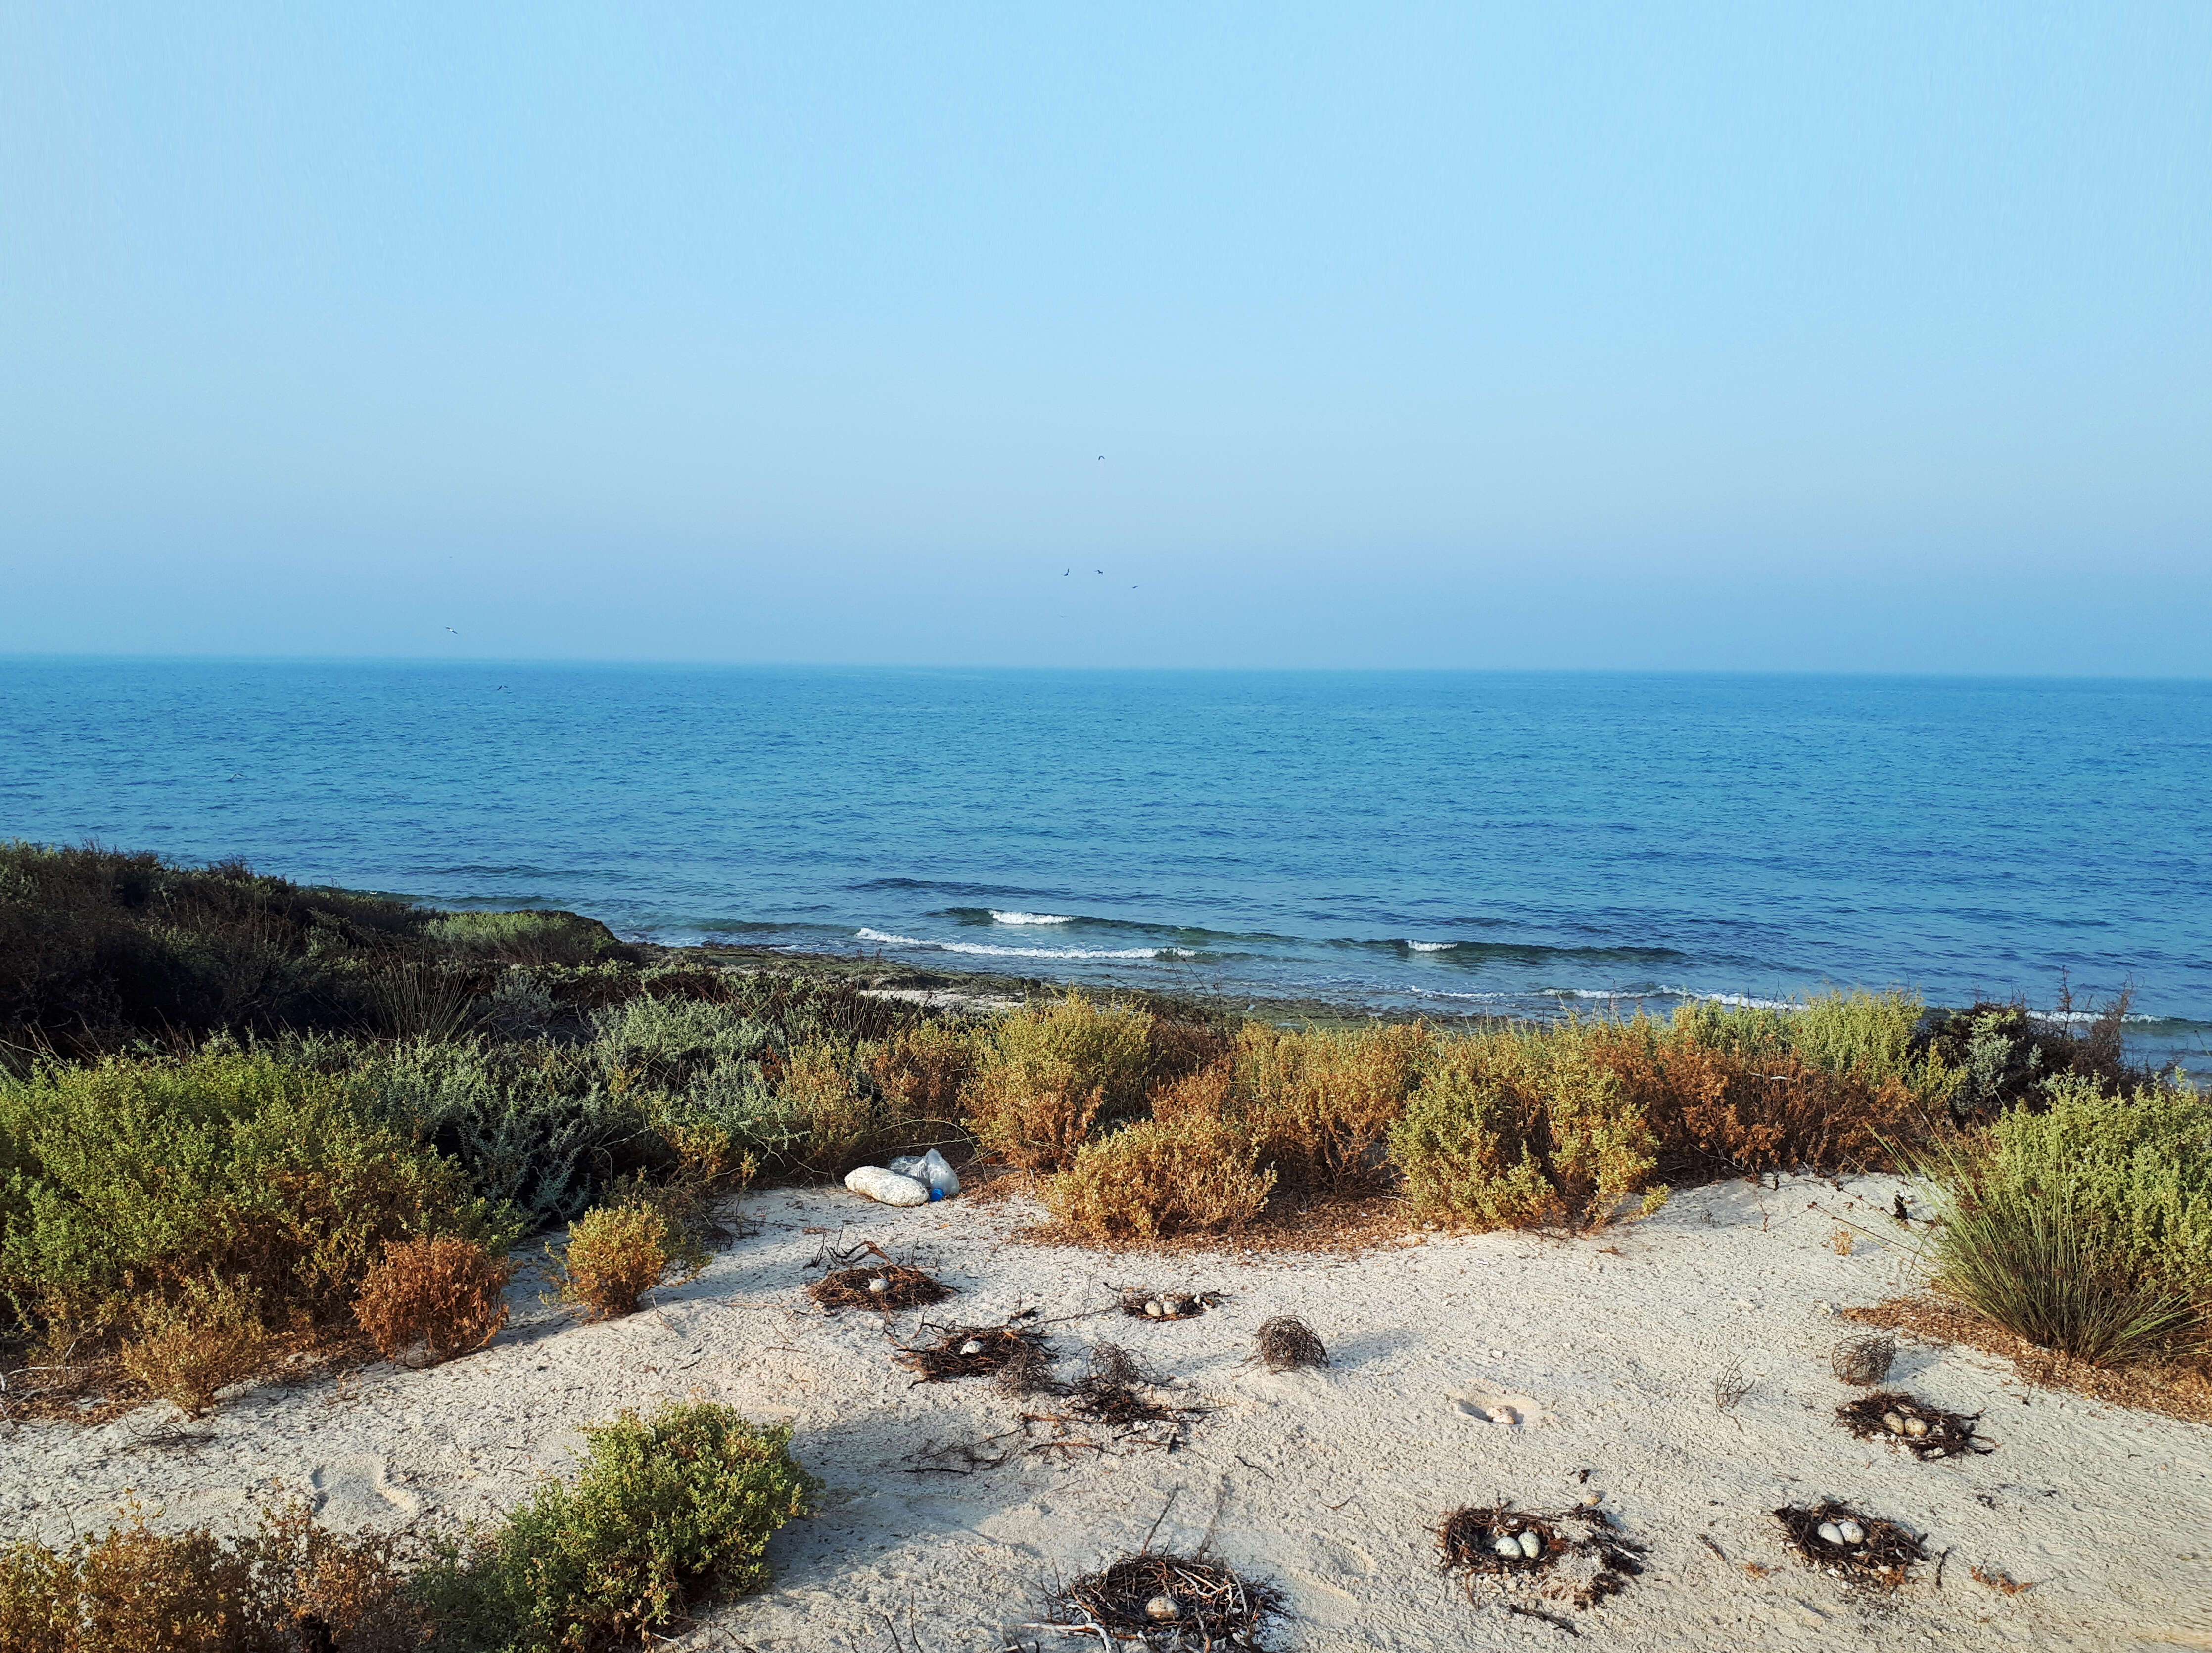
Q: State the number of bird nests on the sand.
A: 7